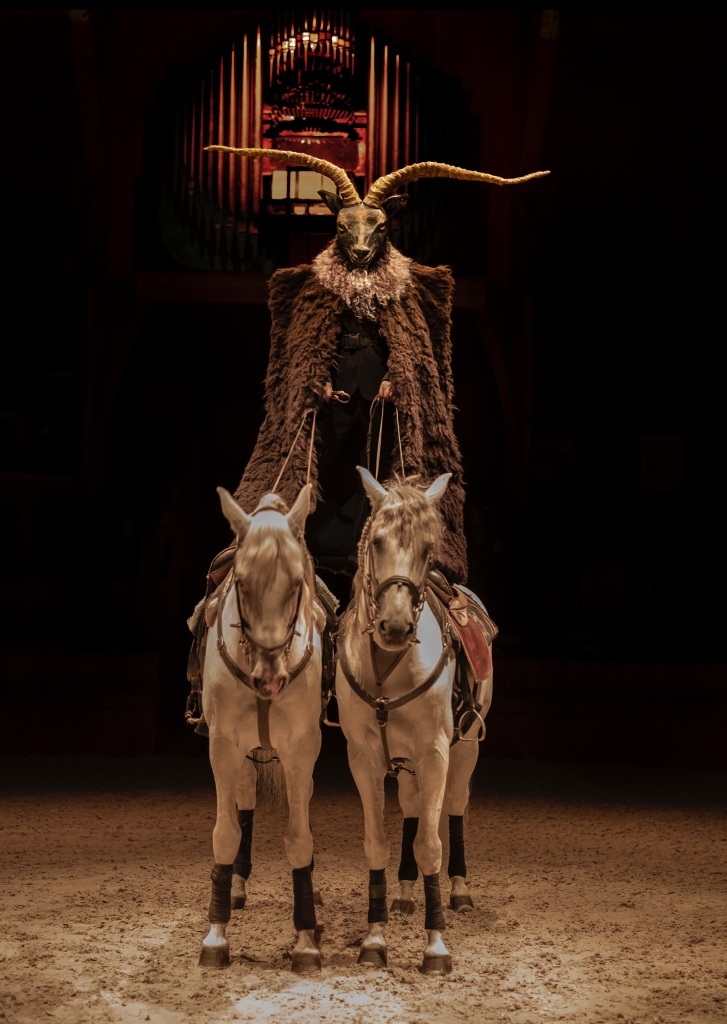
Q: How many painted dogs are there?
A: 0